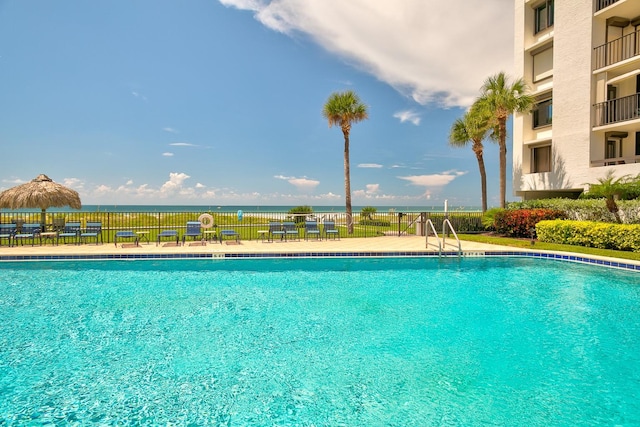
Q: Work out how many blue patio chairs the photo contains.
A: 12